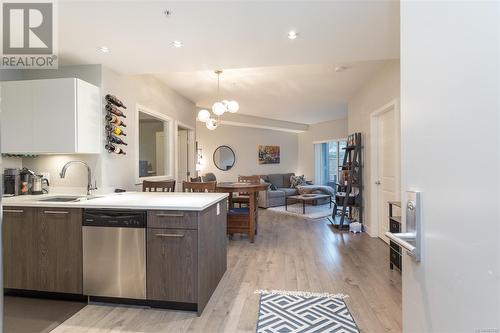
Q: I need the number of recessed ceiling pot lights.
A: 3